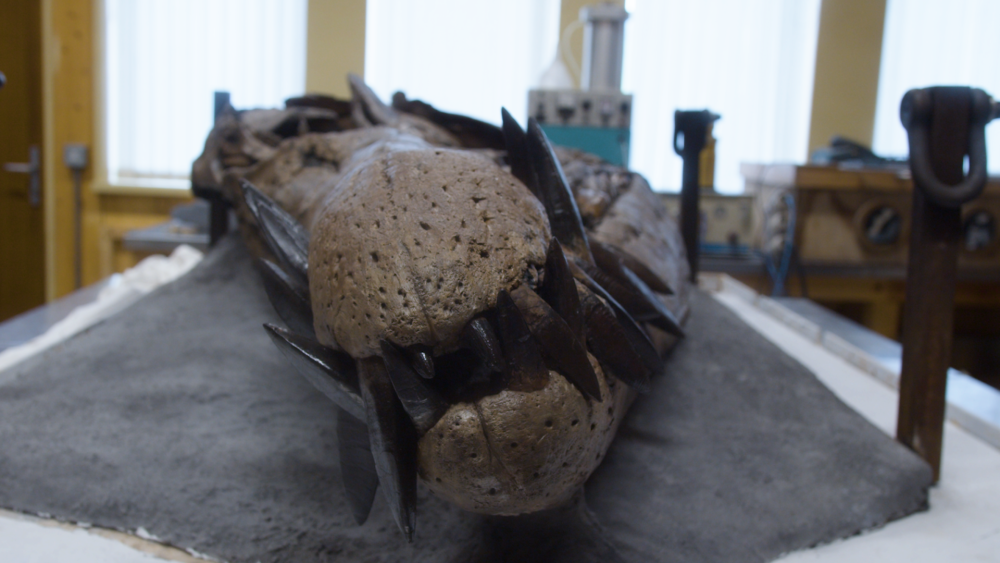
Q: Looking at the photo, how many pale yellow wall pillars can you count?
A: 3